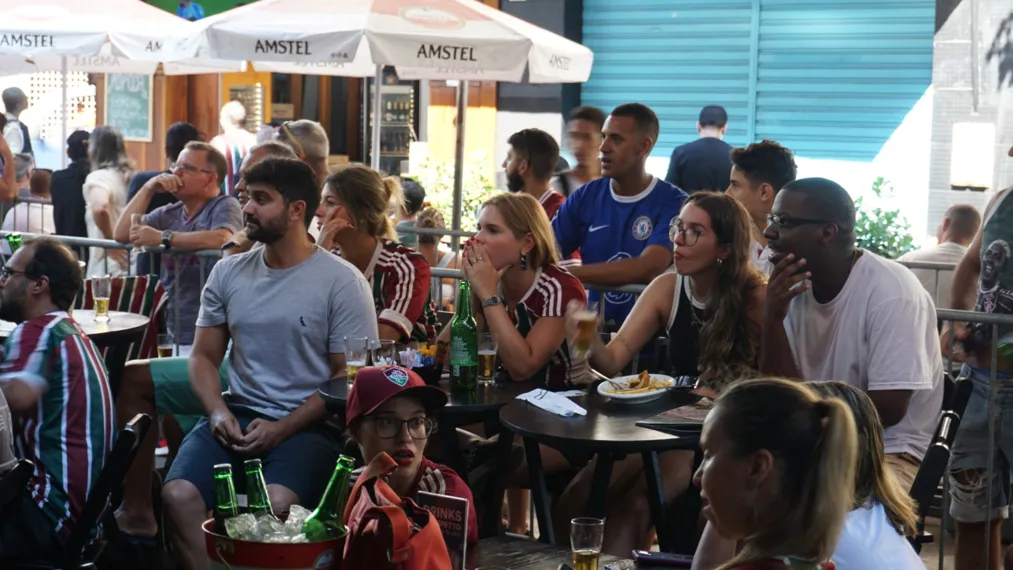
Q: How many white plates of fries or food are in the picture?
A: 1